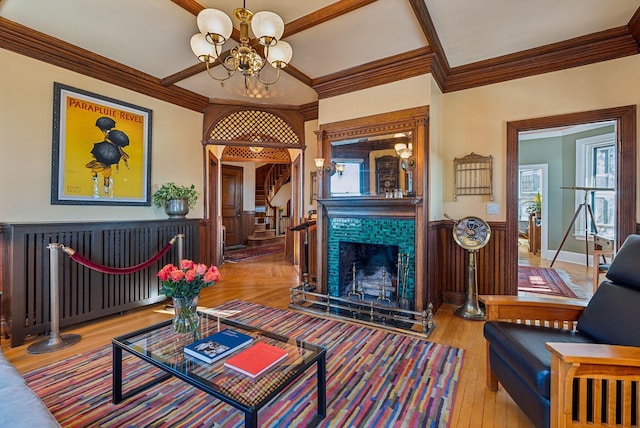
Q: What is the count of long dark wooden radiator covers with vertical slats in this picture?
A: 1